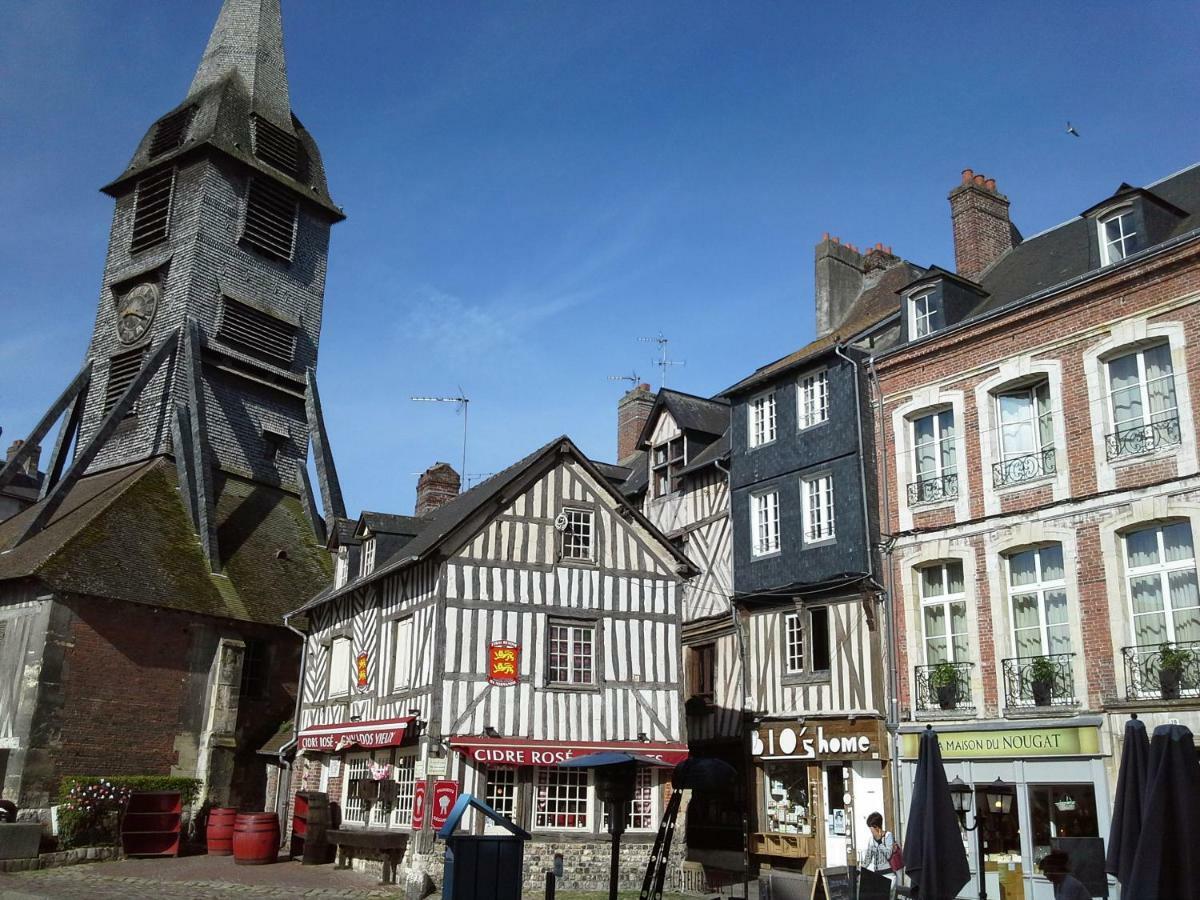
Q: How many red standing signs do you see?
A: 2